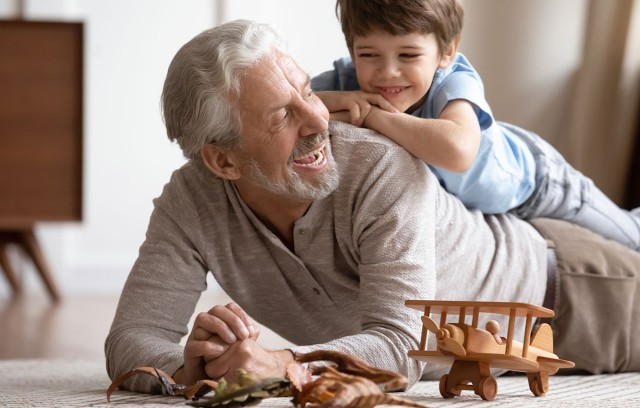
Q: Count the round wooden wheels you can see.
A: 3